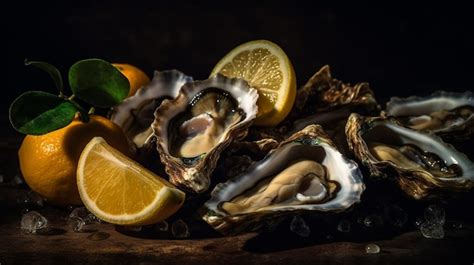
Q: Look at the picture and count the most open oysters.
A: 5